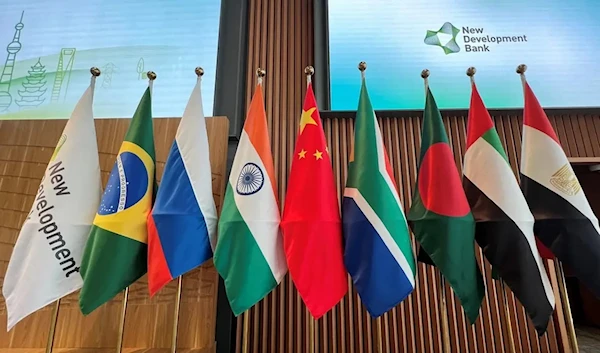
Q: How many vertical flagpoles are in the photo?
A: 9